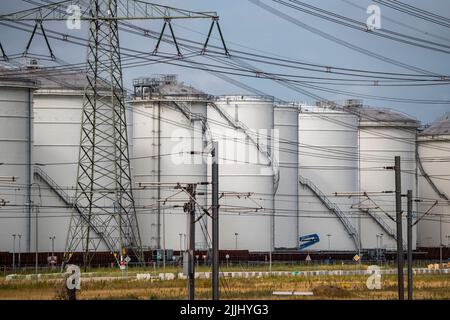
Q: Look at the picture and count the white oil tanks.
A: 8